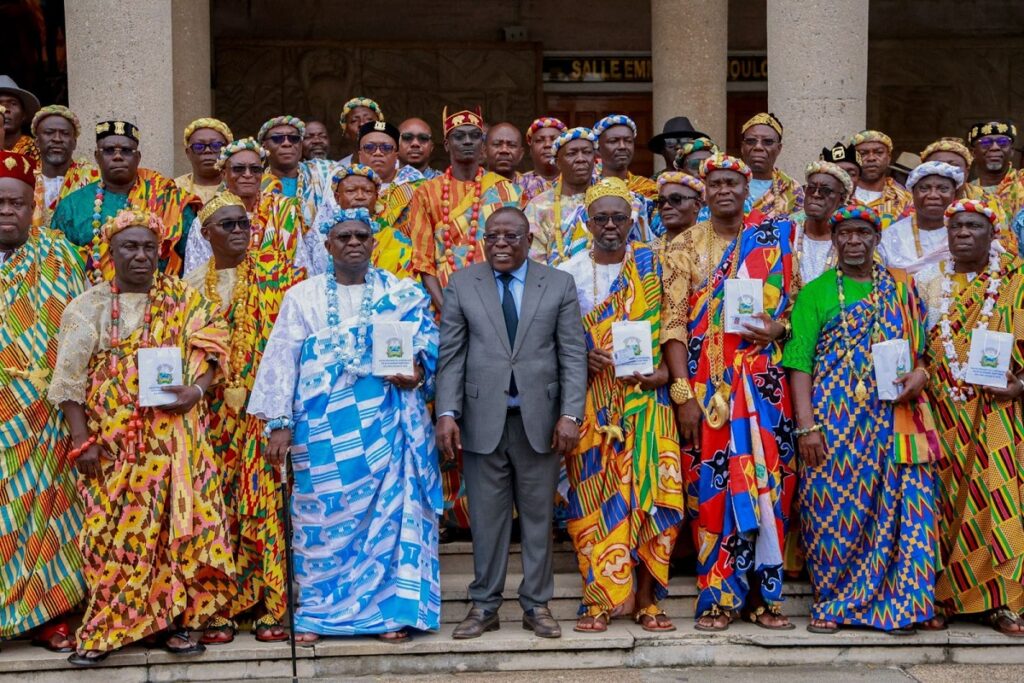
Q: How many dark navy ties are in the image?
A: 1